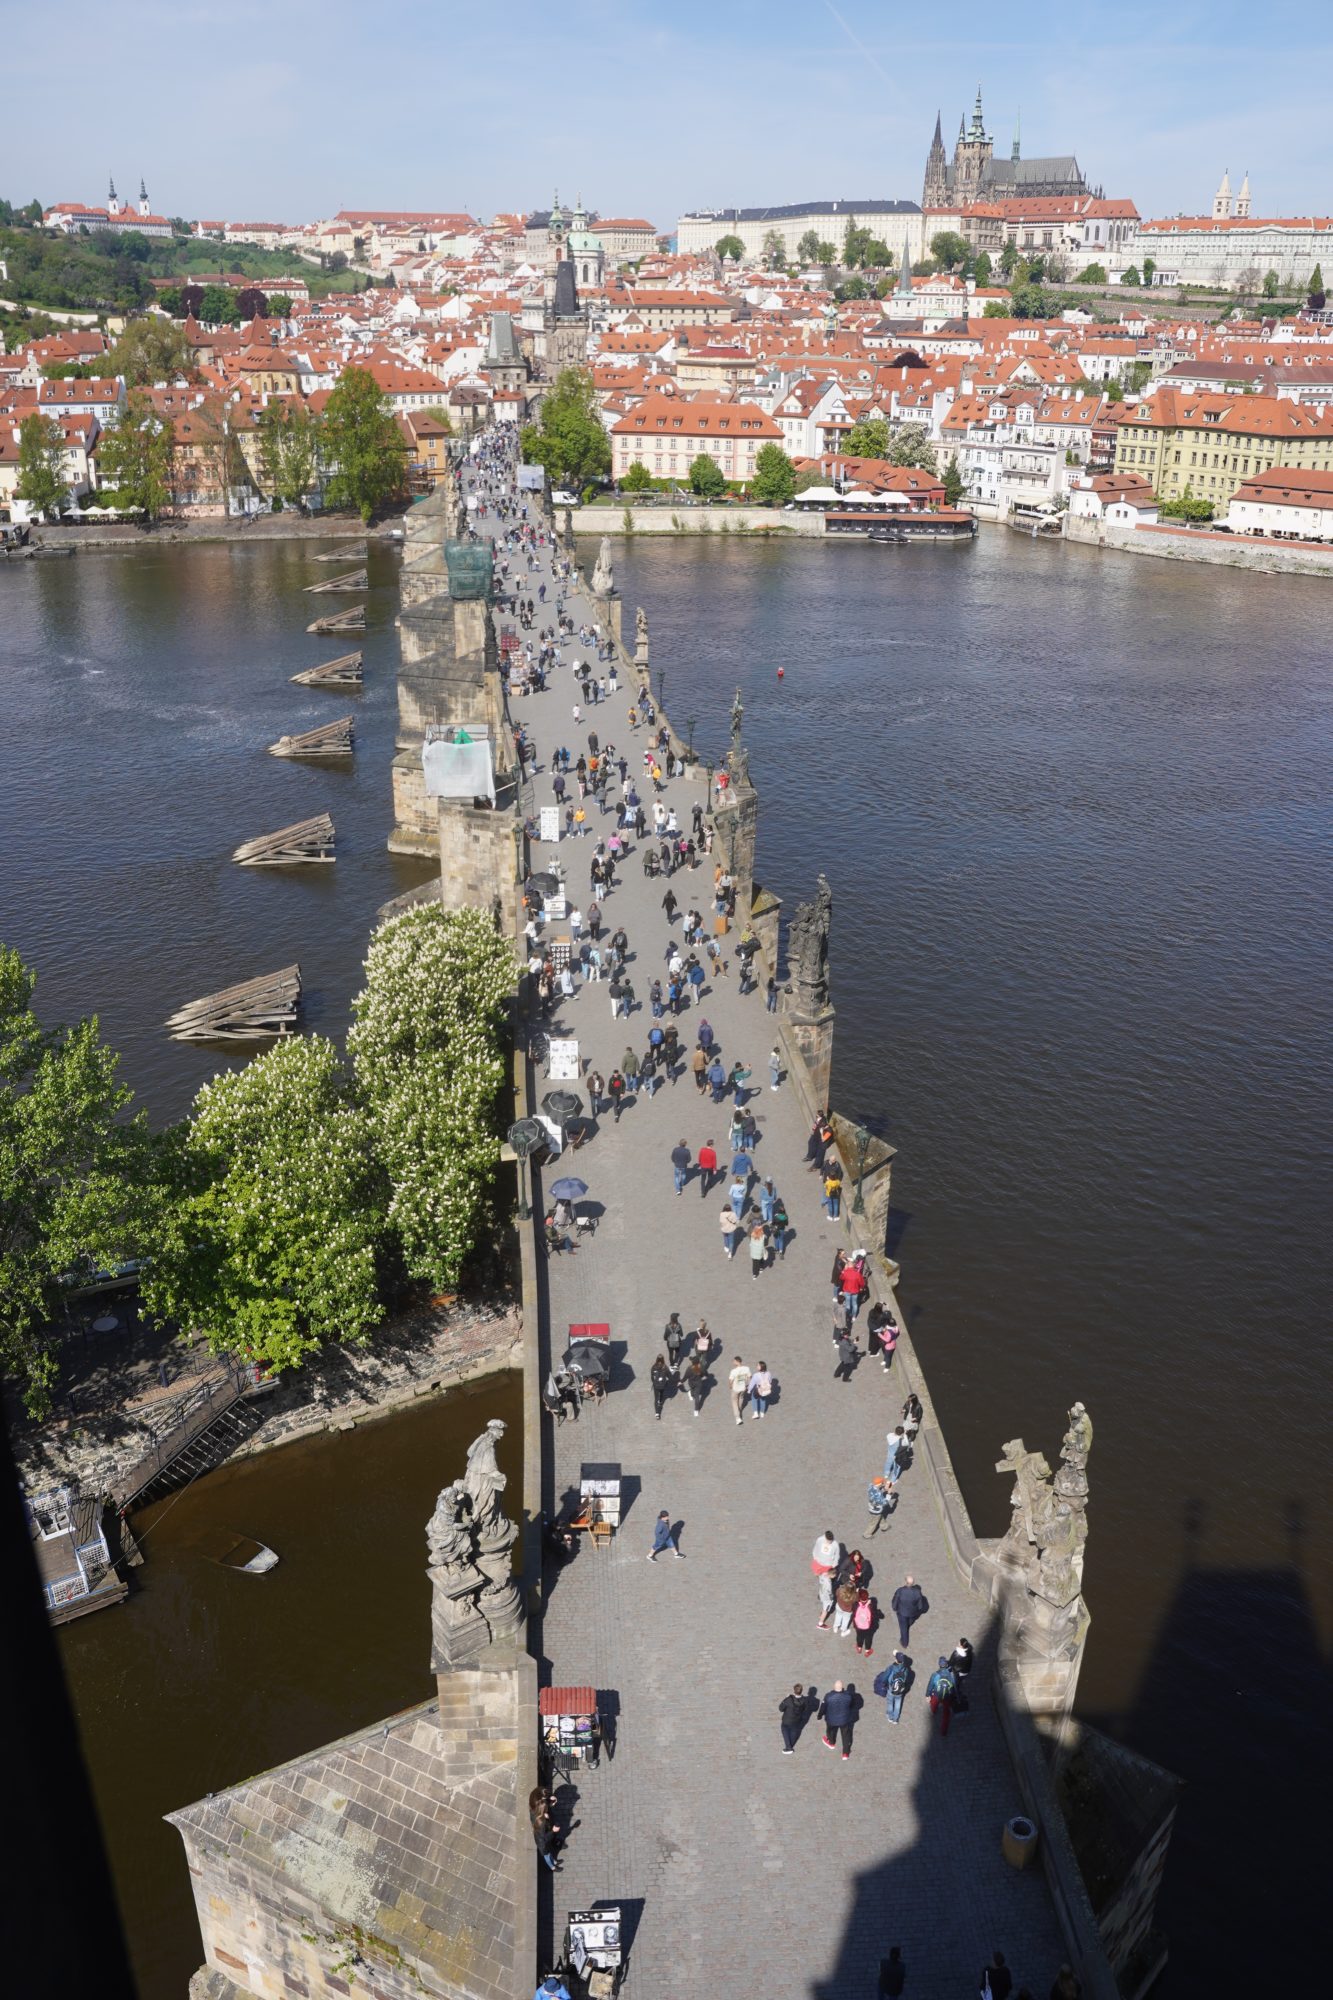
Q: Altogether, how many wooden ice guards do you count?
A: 7